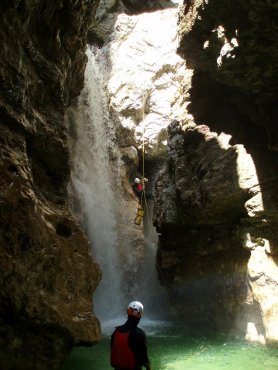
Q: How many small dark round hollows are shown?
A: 1